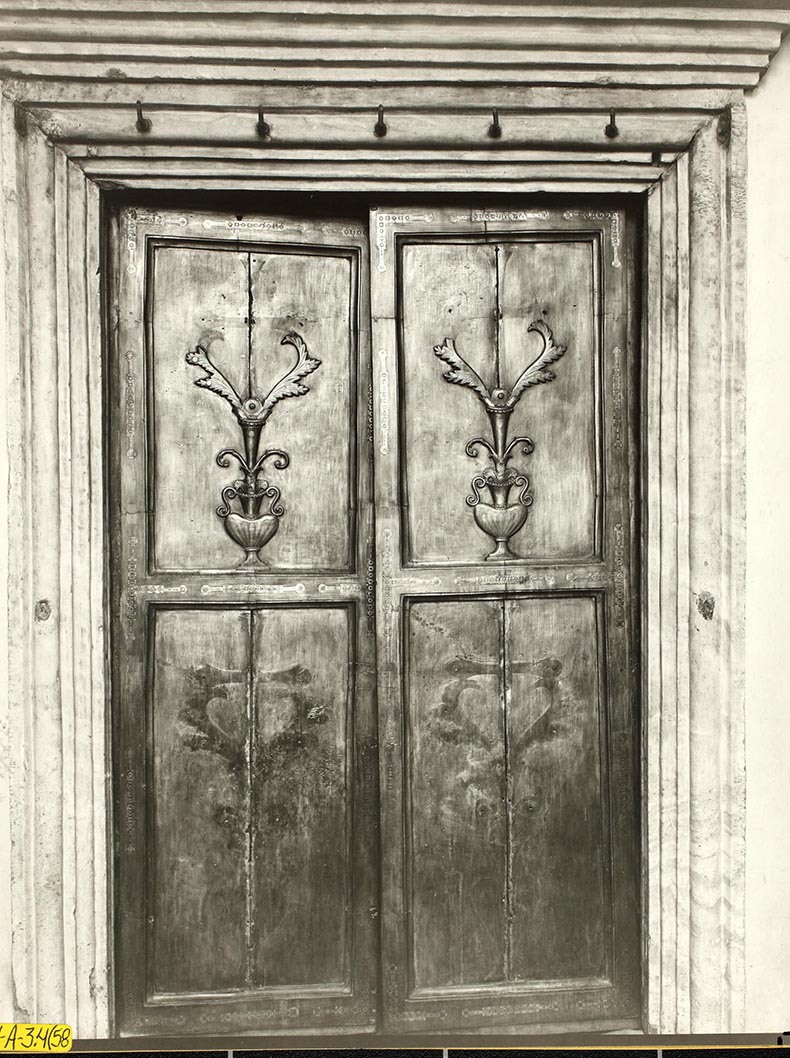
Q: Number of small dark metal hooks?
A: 5